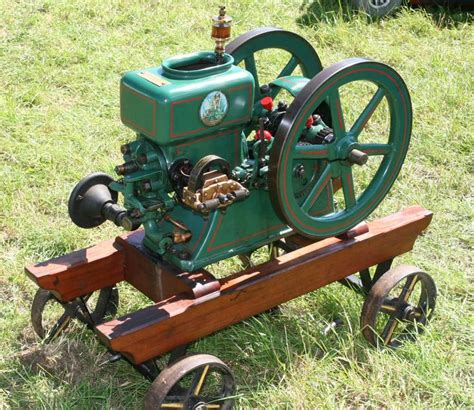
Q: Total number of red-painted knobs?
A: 3